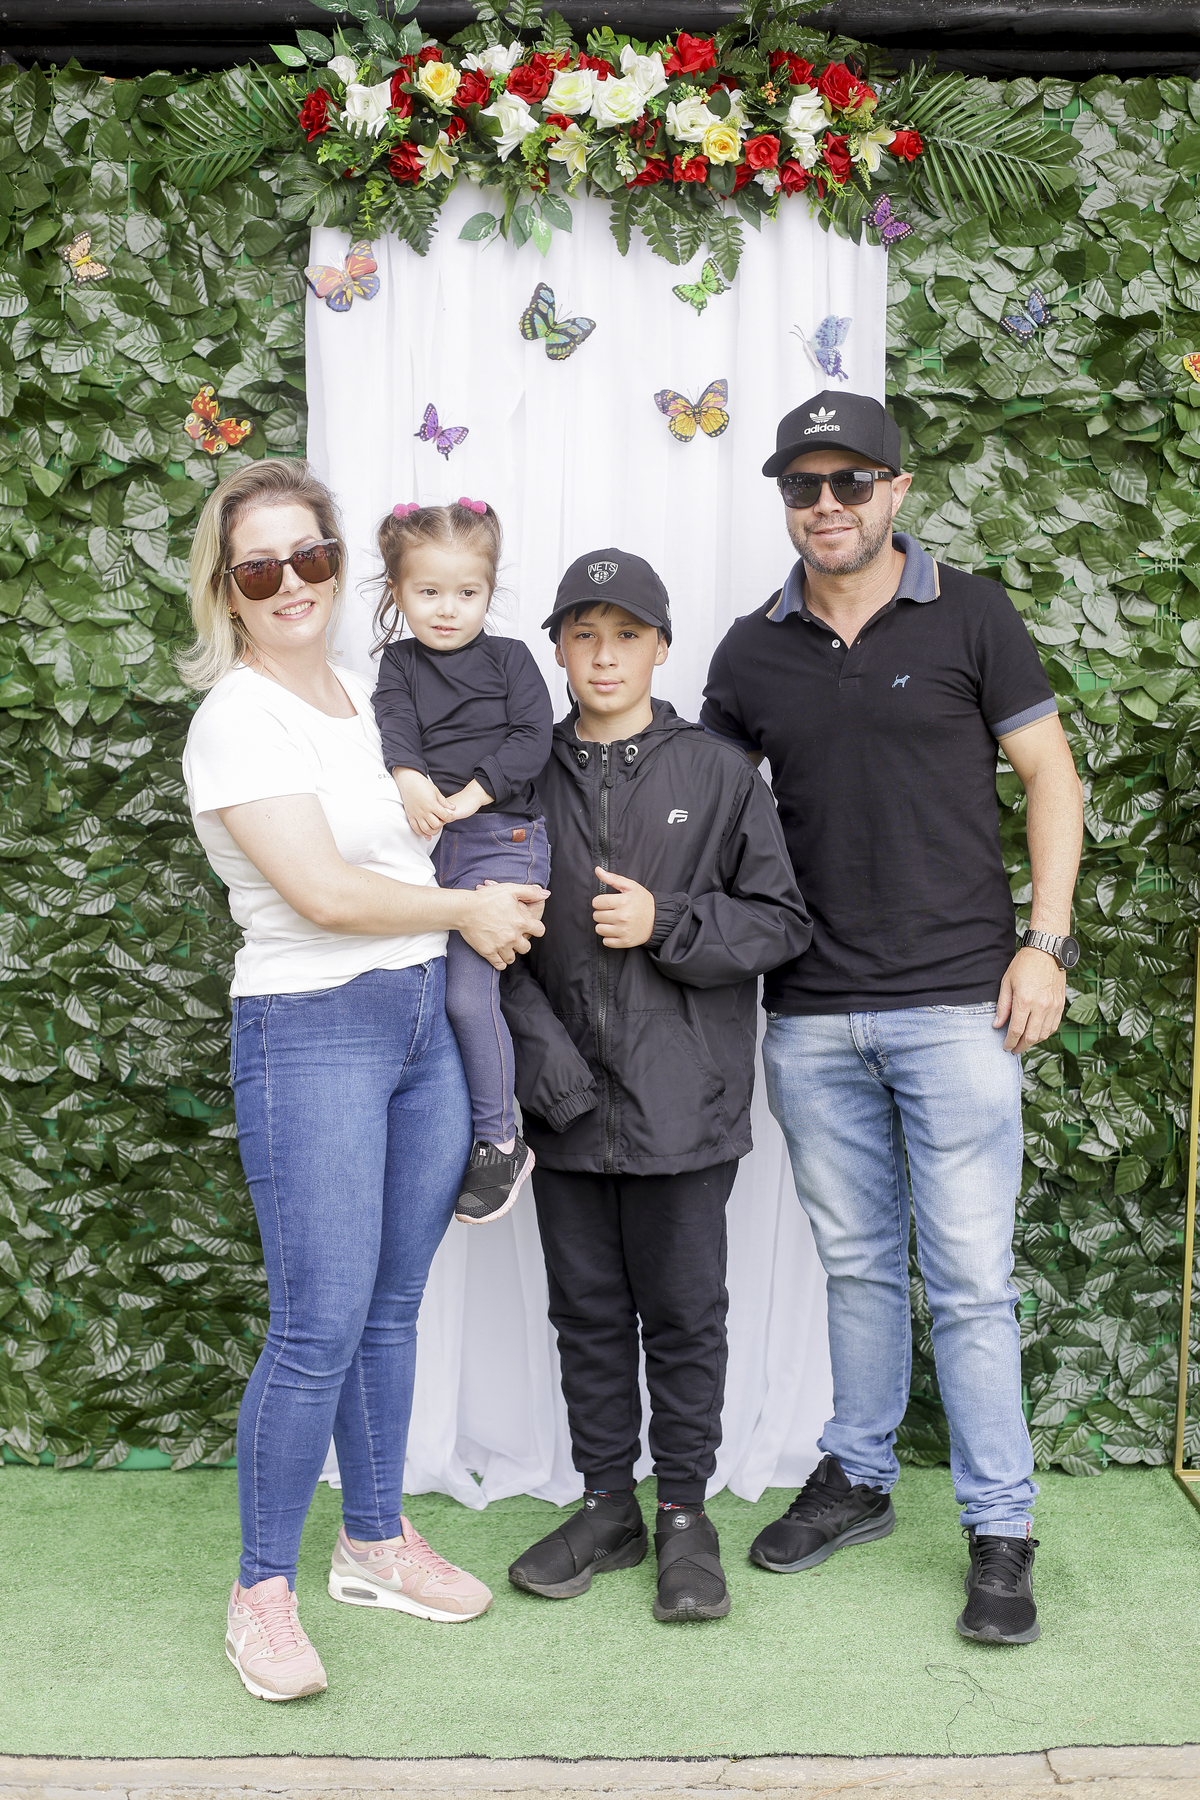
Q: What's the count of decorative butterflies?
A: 11